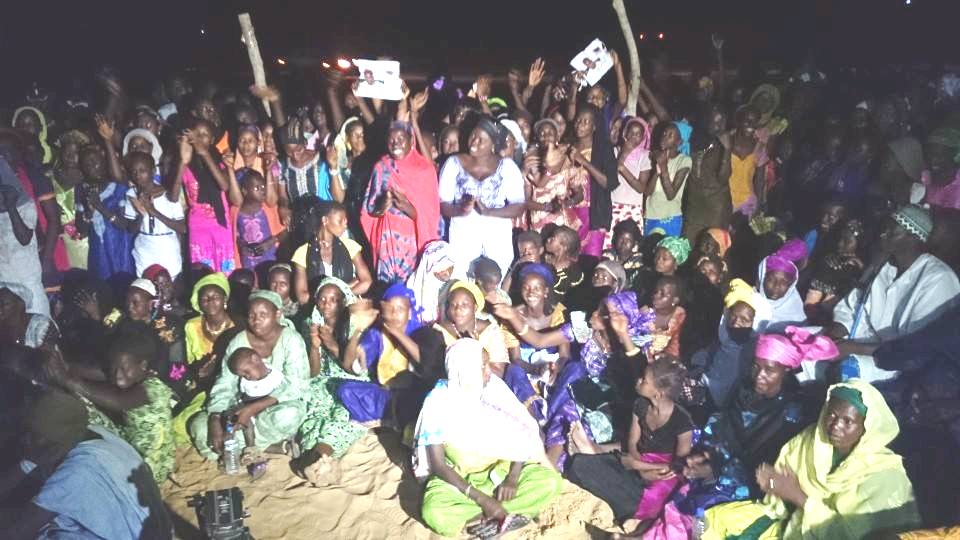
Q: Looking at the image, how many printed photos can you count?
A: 2